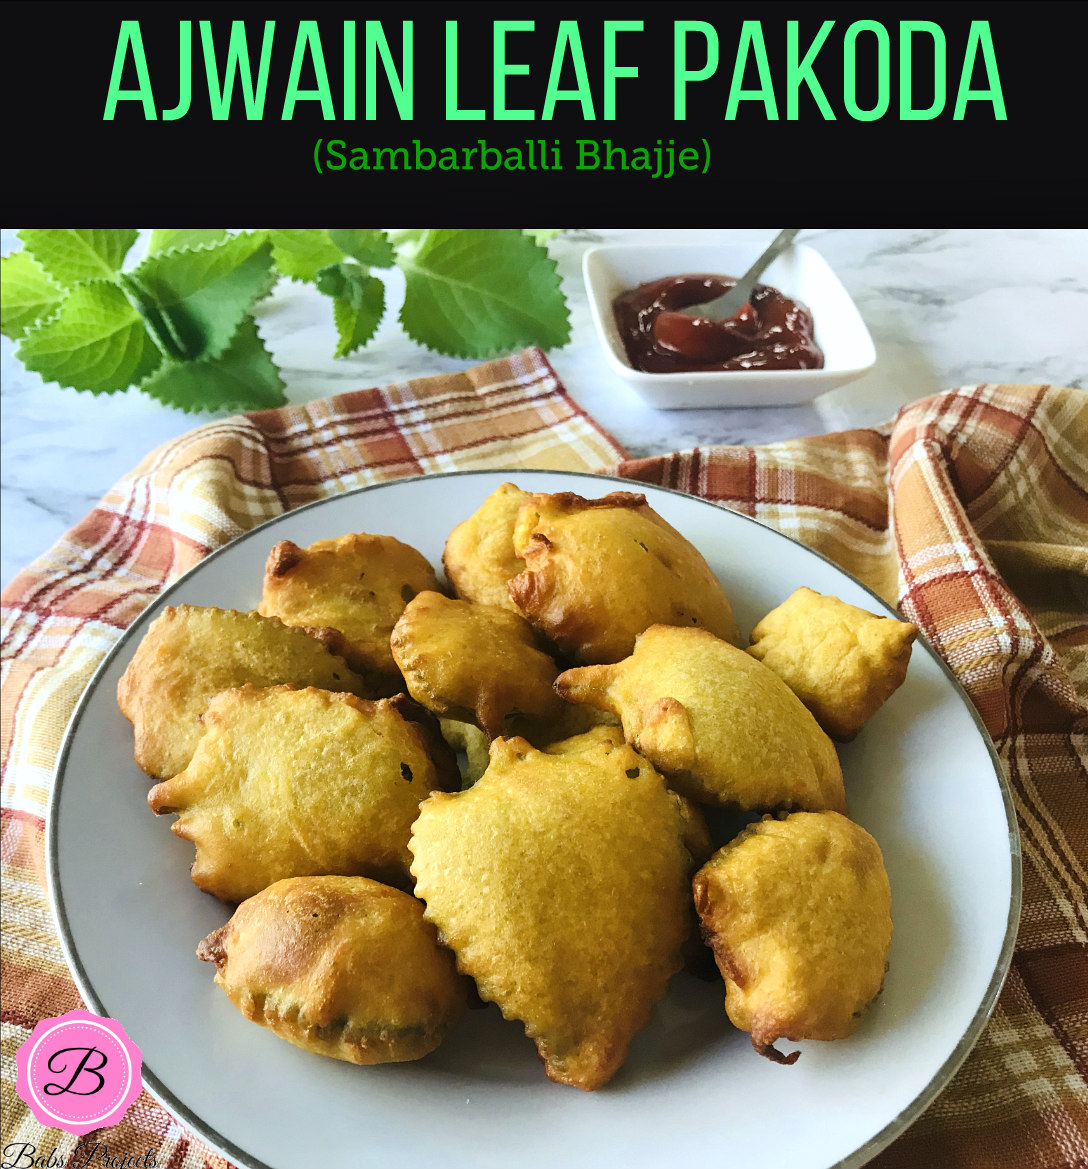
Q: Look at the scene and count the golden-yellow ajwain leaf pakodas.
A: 11